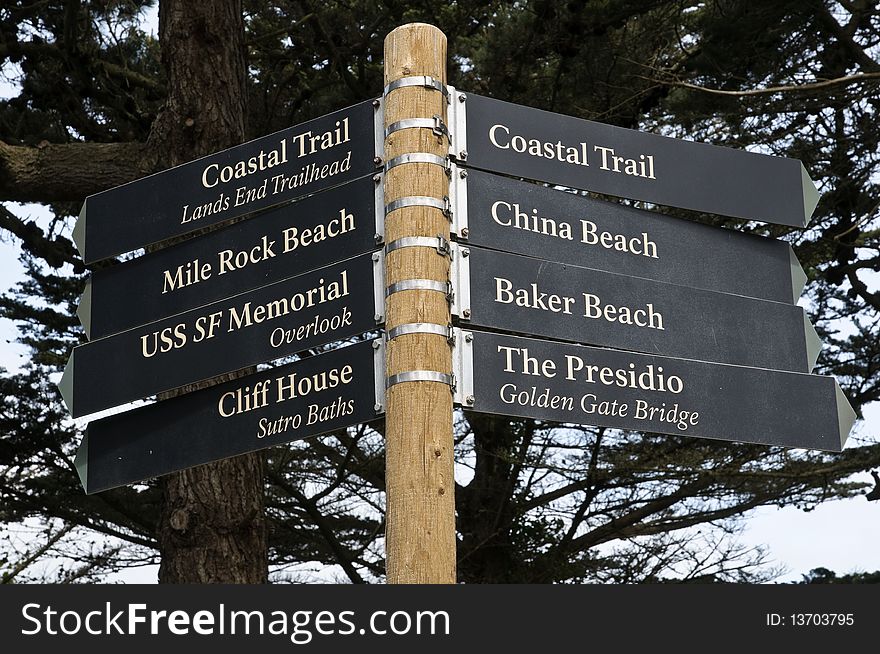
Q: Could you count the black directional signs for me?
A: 8